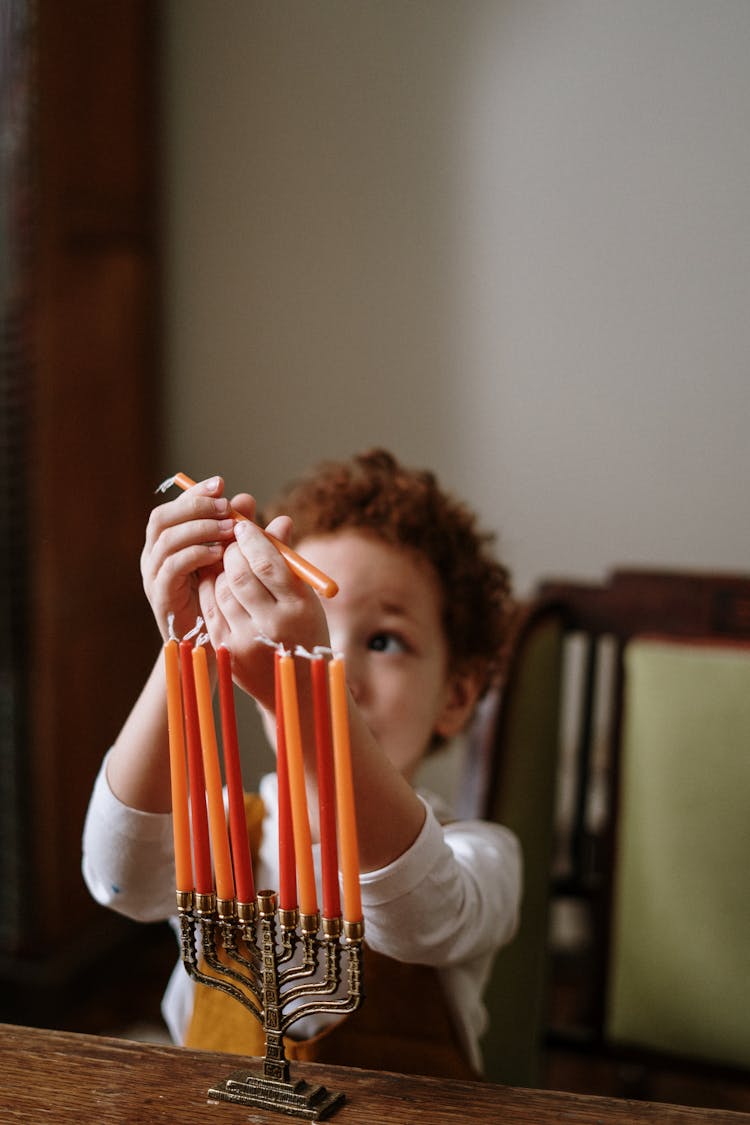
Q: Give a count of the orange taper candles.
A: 5